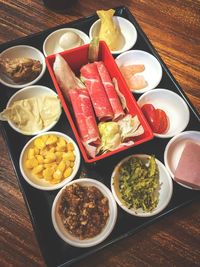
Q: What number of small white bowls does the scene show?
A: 10